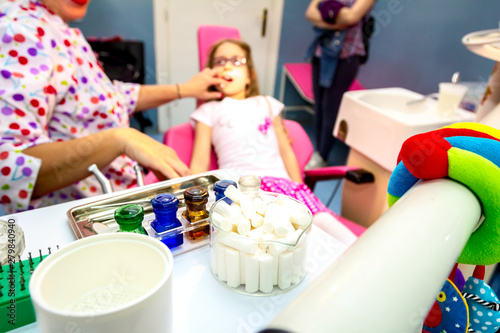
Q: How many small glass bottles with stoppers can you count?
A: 5